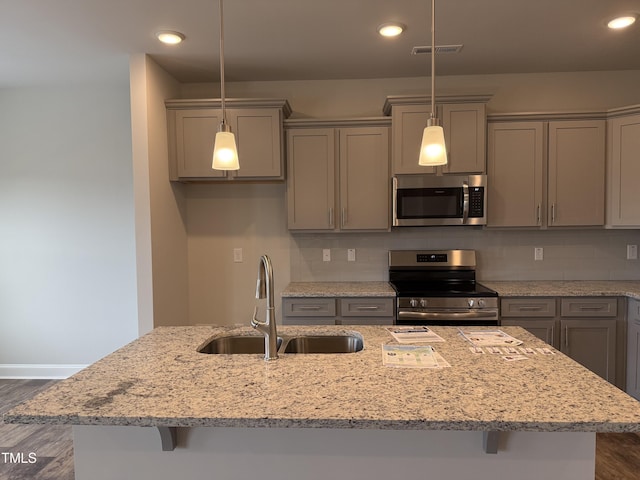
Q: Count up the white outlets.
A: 5